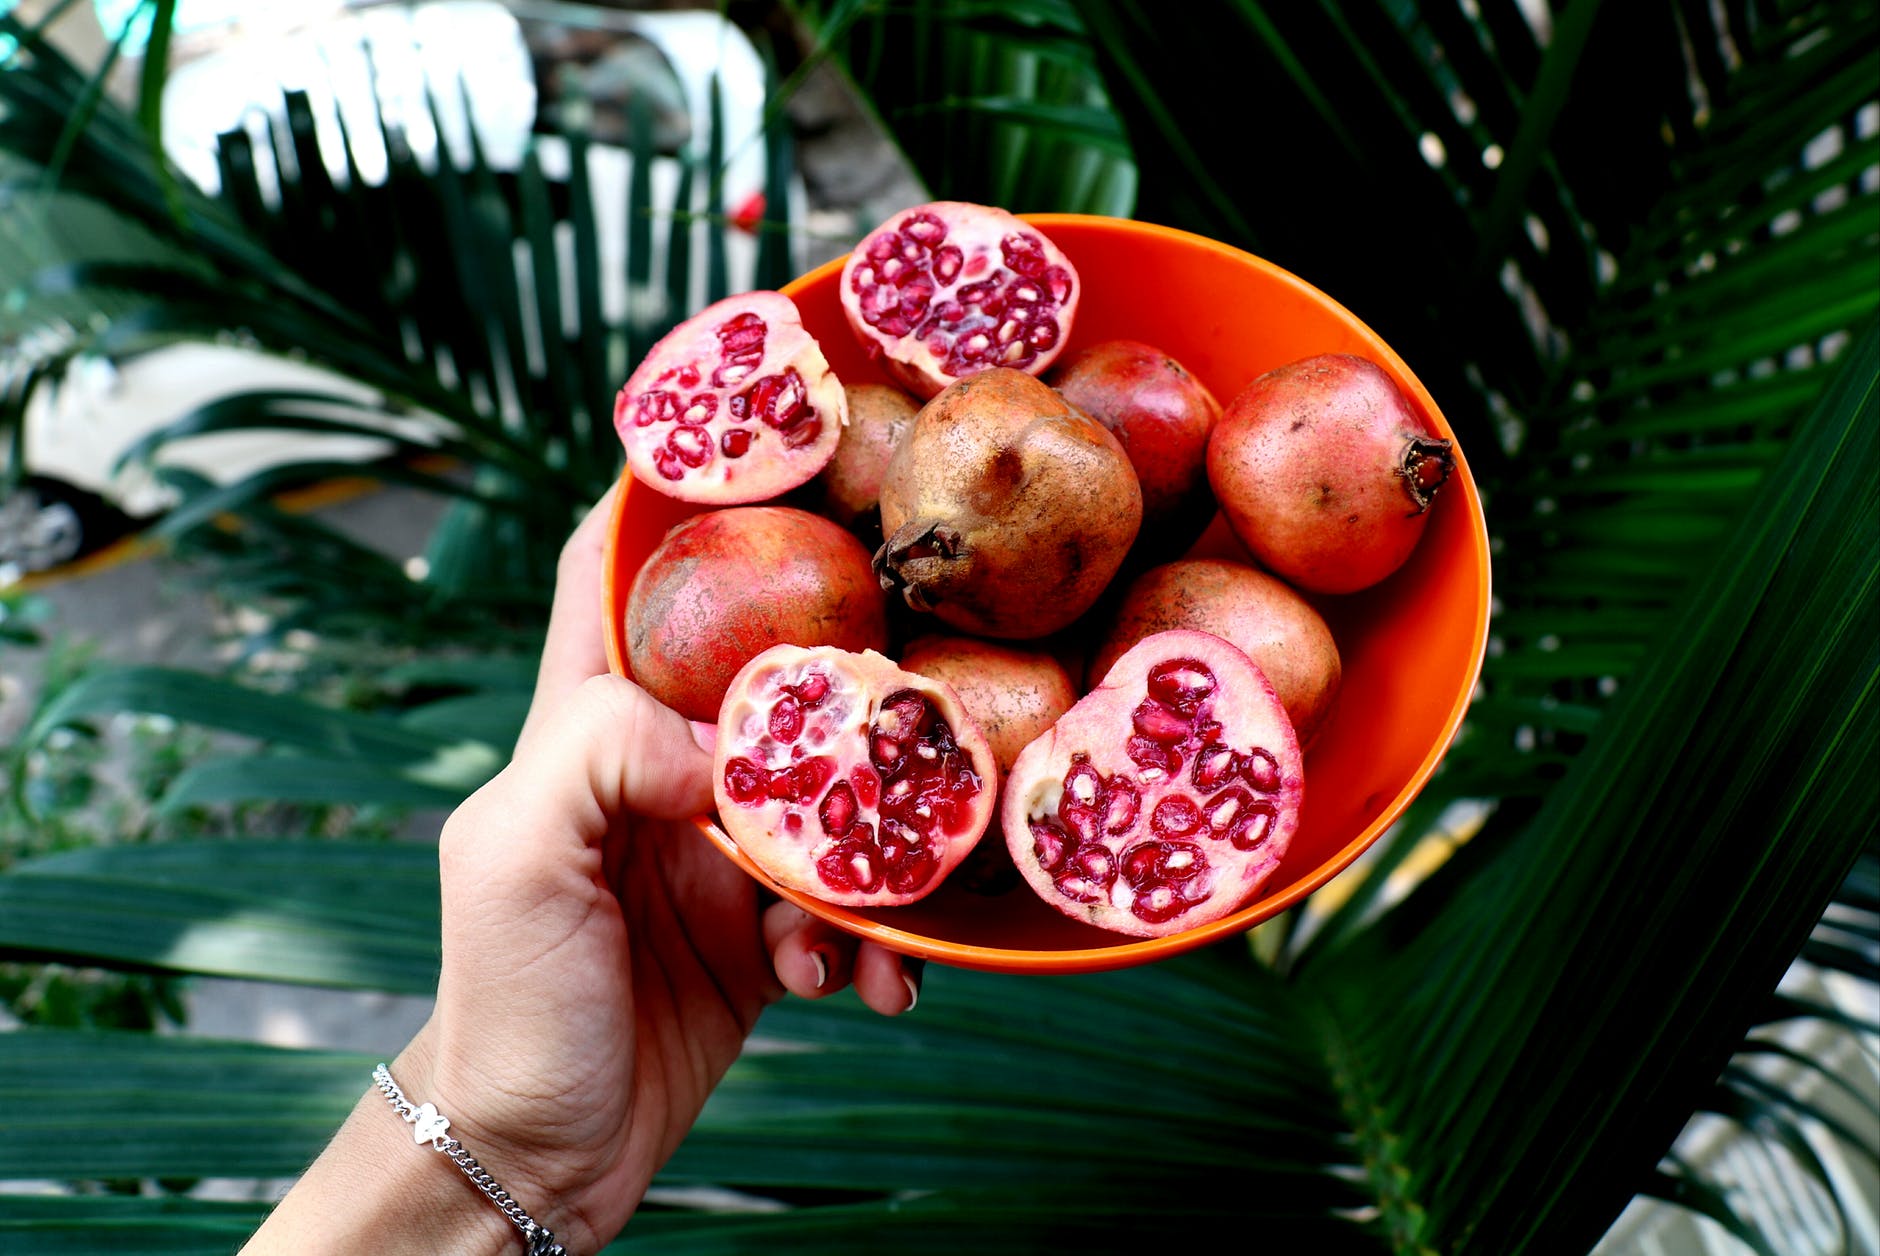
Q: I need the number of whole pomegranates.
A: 7